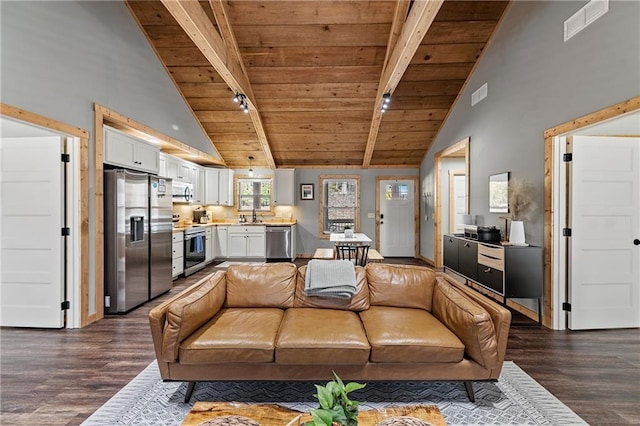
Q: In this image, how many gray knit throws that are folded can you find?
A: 1